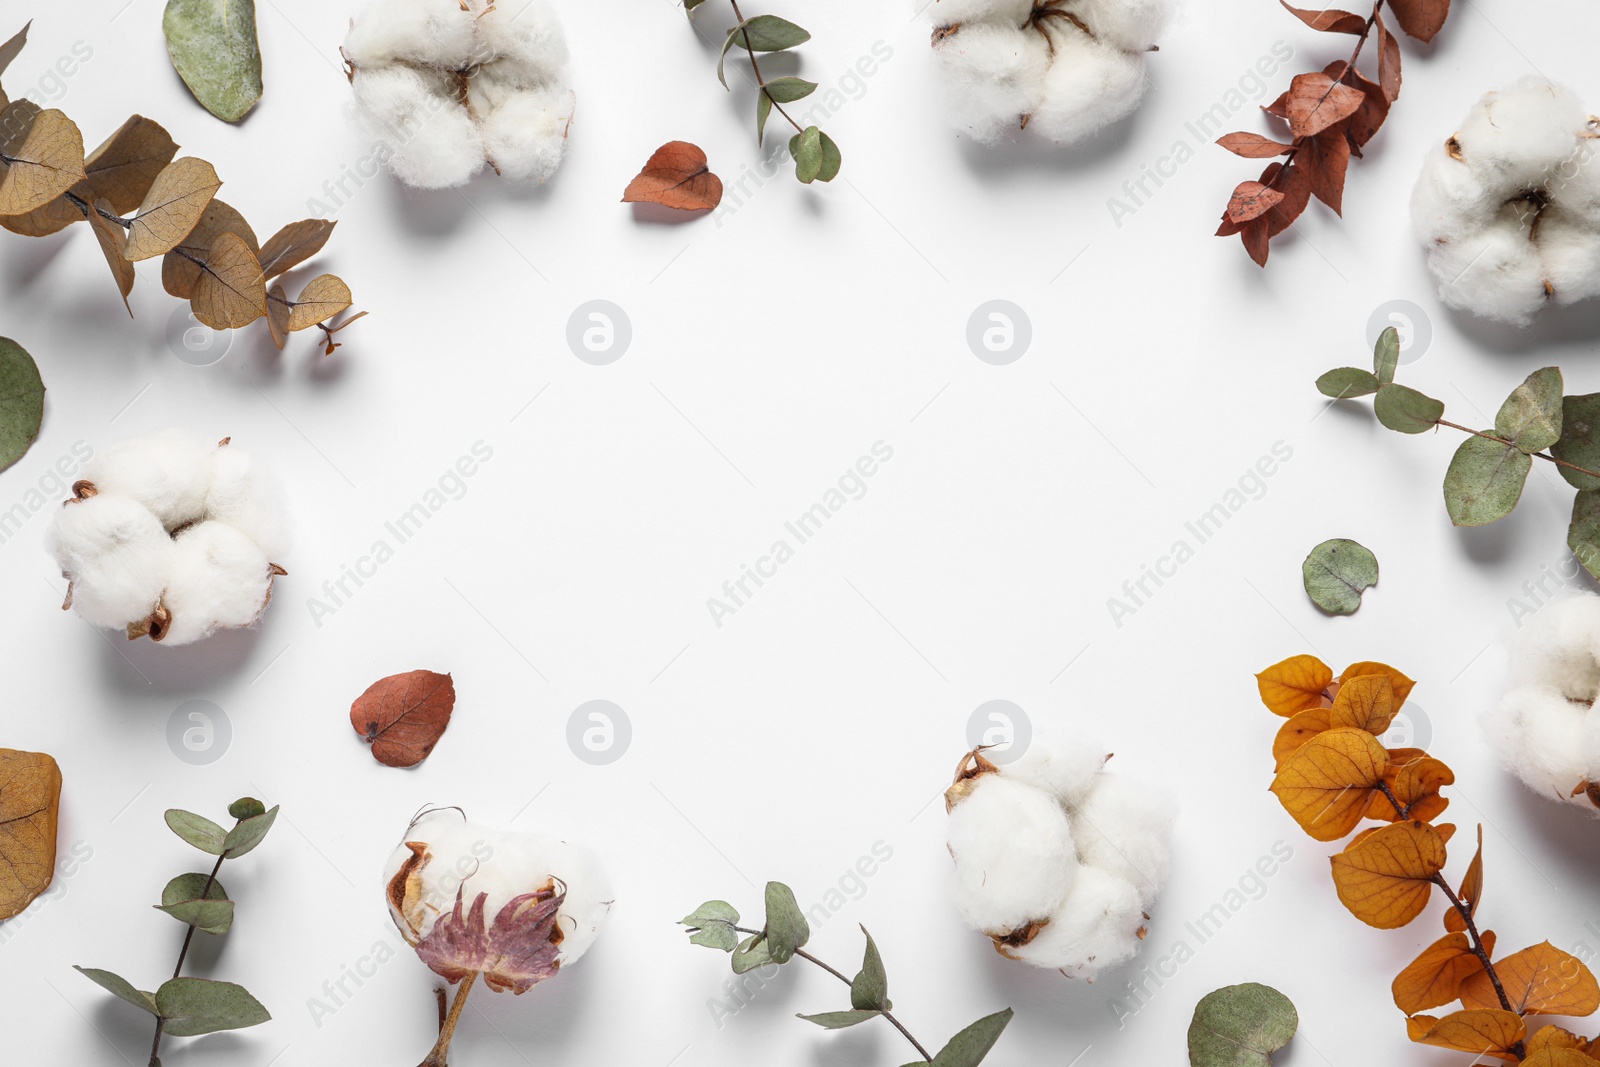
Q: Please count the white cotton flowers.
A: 7